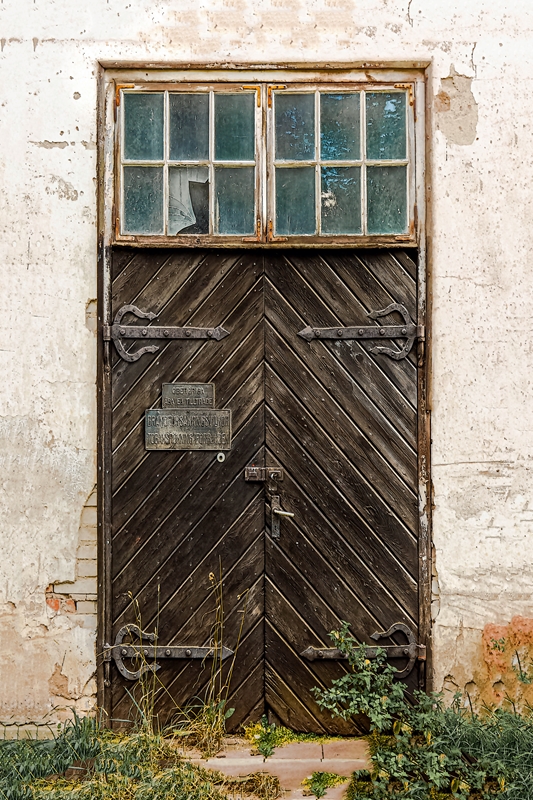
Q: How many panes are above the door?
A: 12